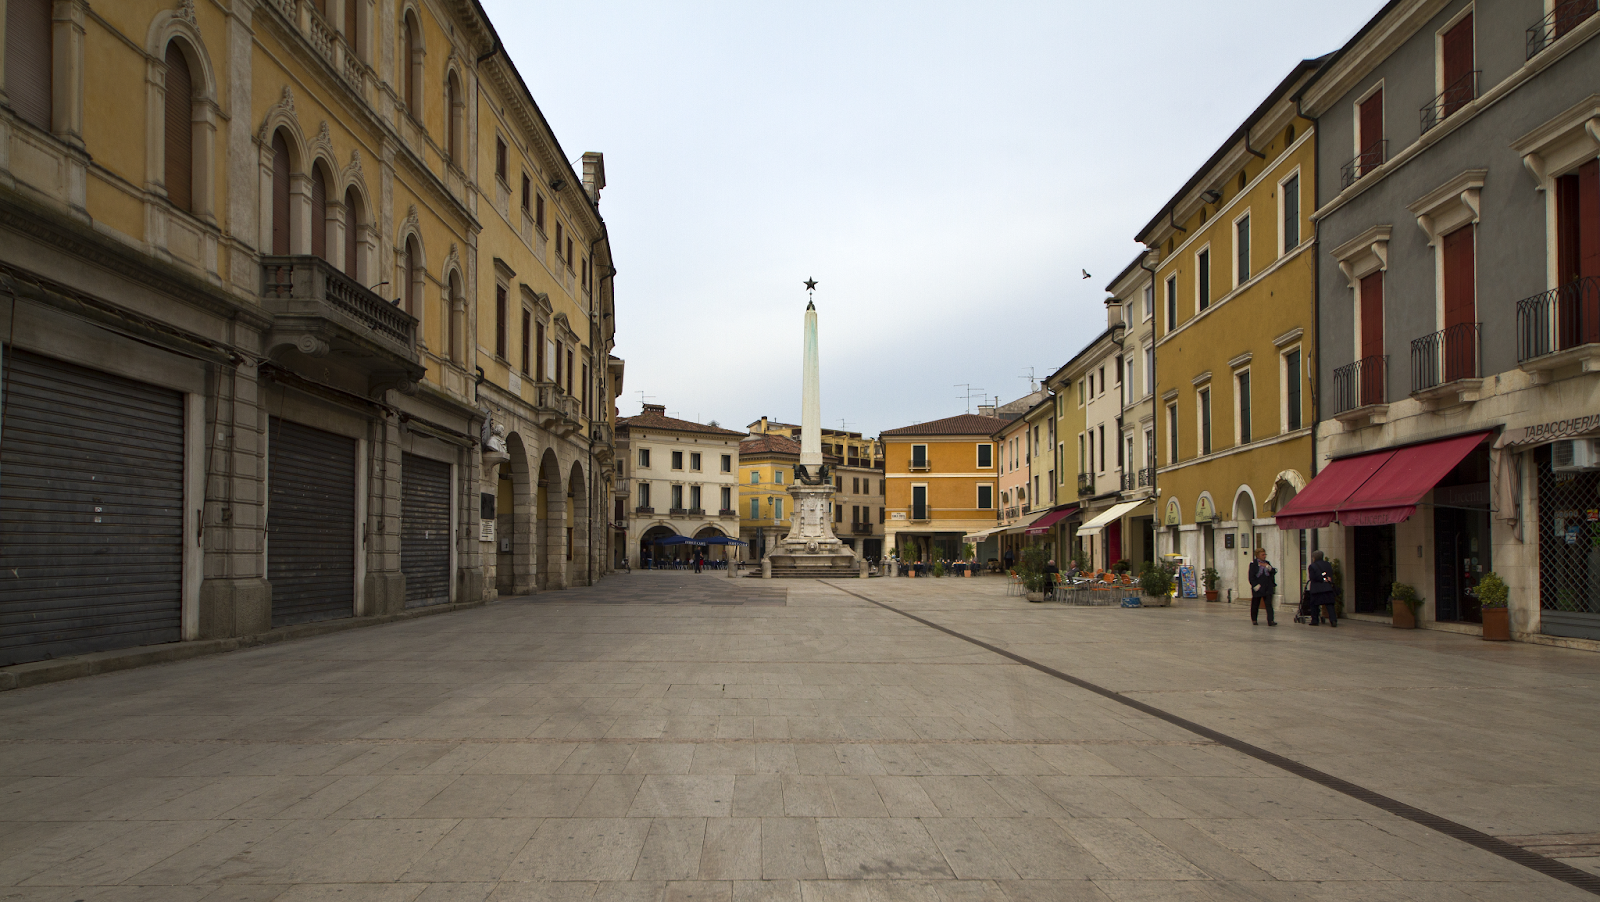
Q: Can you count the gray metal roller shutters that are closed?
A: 3